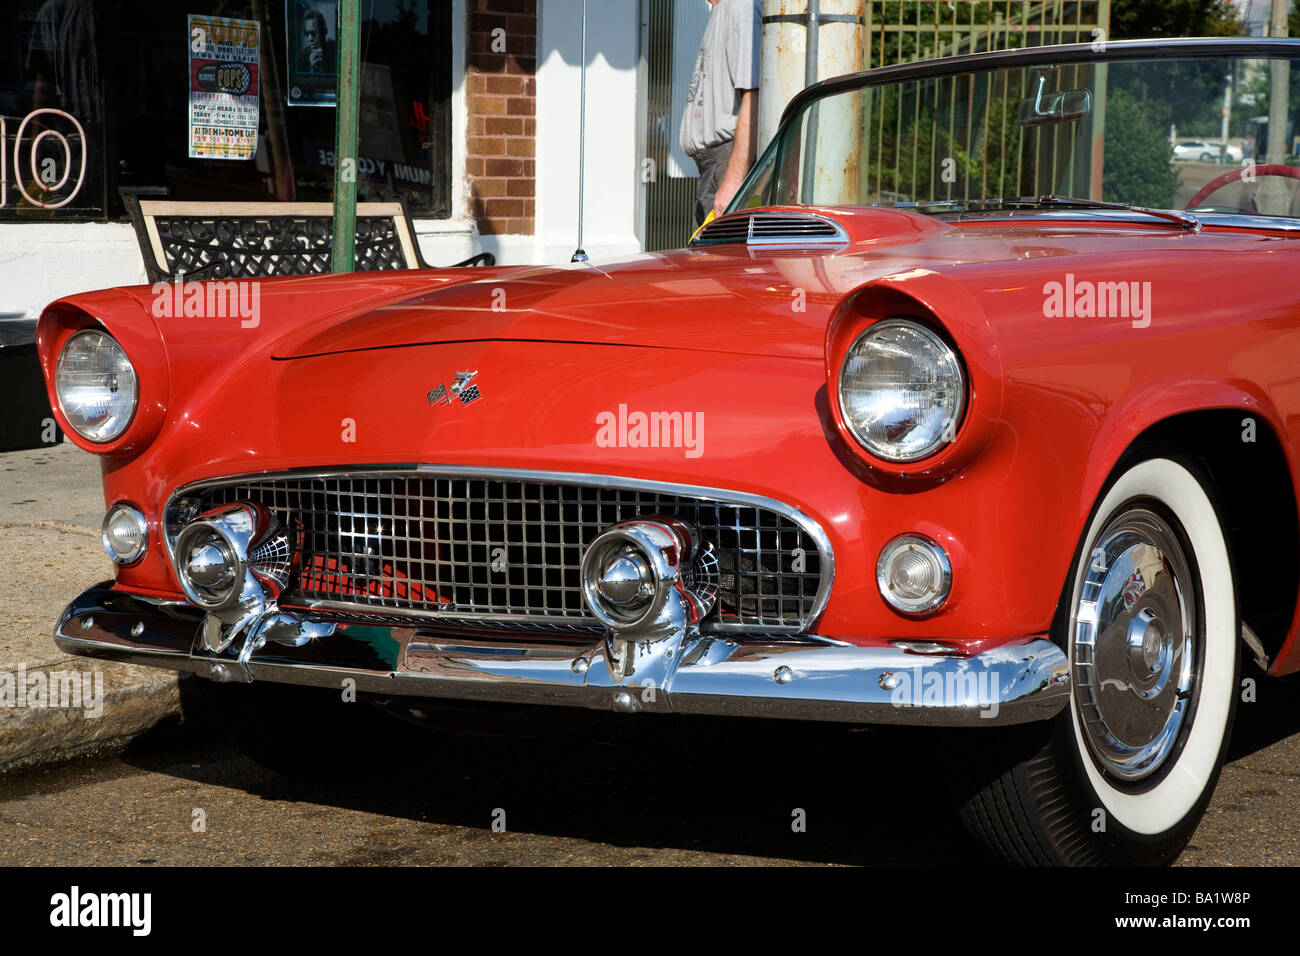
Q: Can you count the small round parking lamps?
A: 2